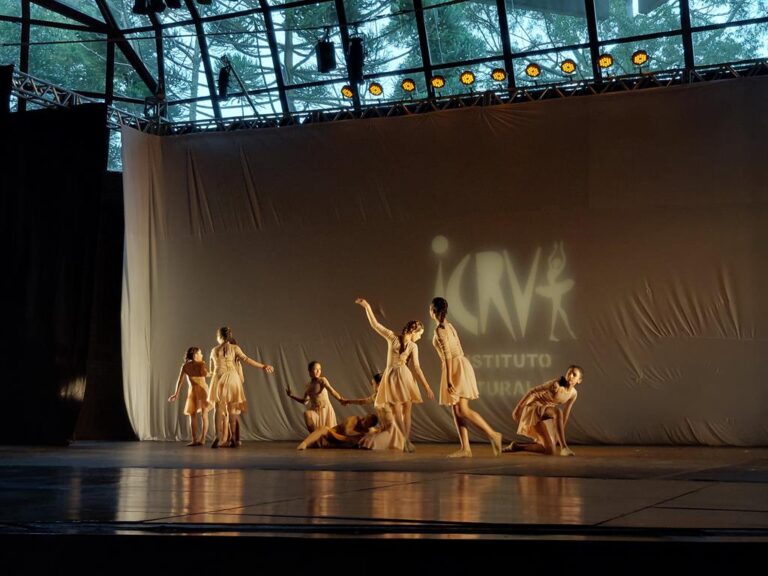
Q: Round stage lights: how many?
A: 10